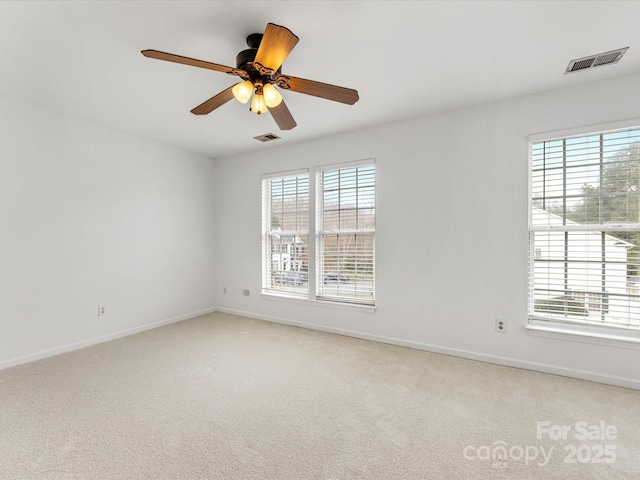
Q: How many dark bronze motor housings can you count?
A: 1